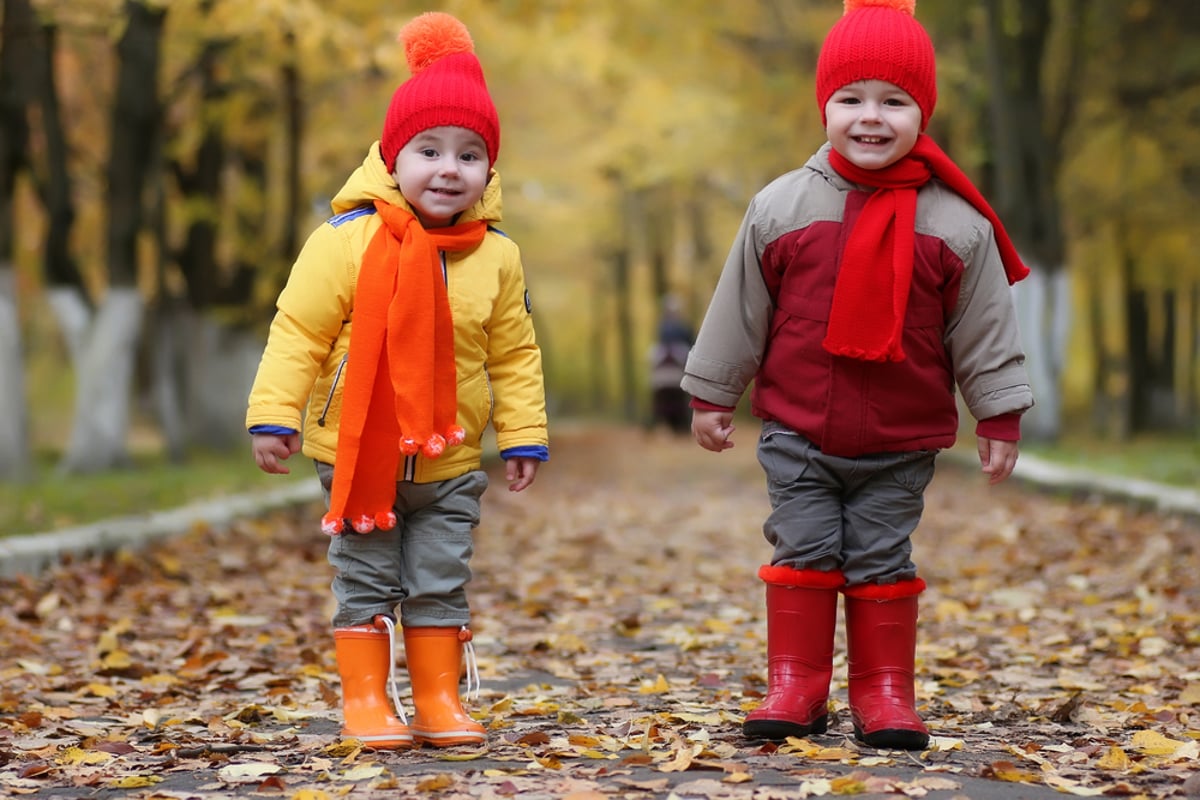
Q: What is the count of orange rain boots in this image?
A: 2